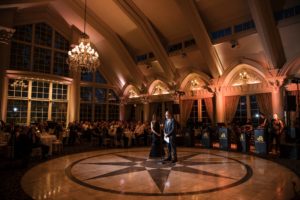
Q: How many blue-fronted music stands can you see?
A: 4